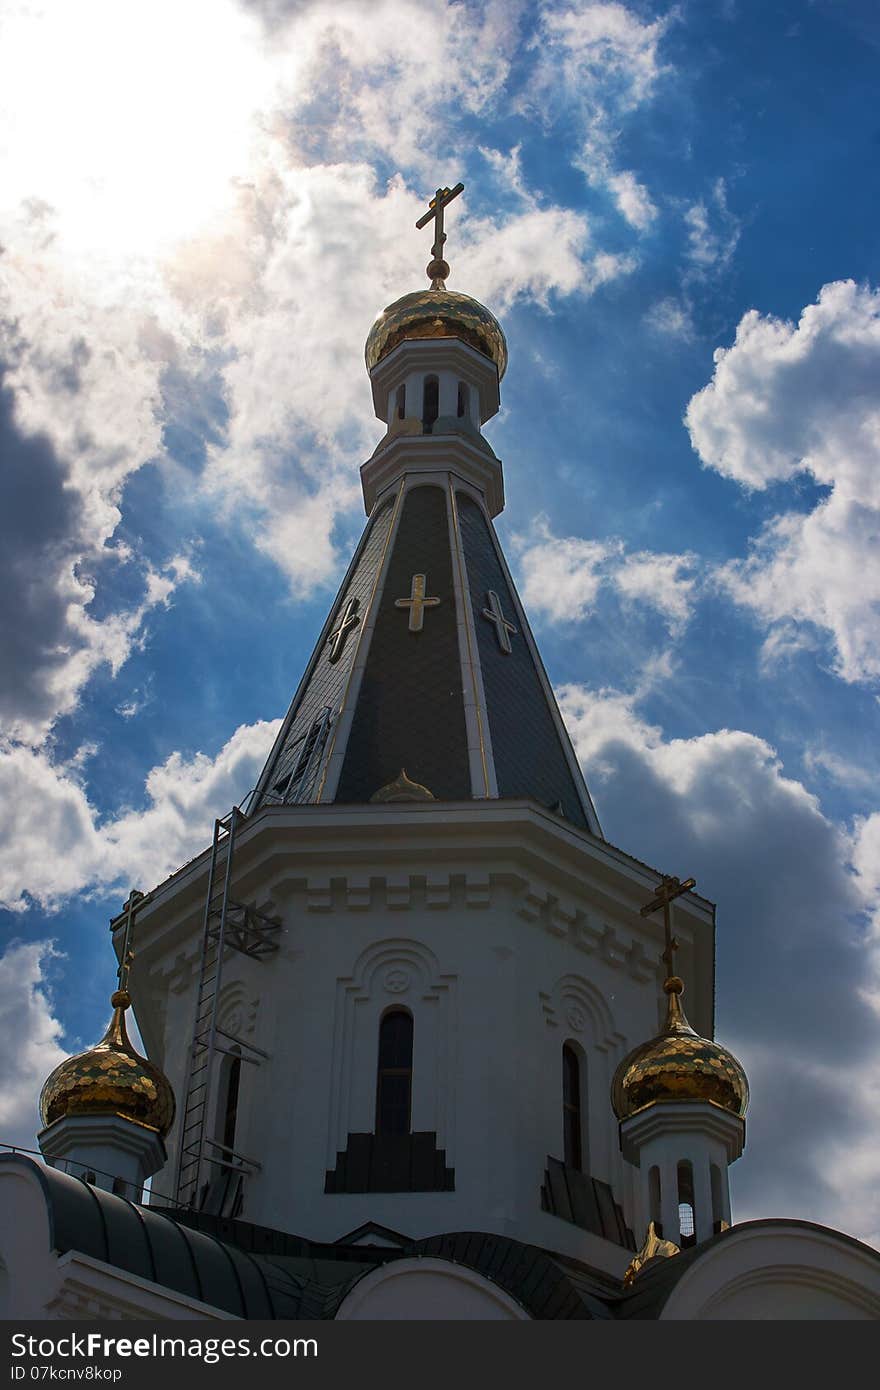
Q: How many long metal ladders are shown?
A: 1